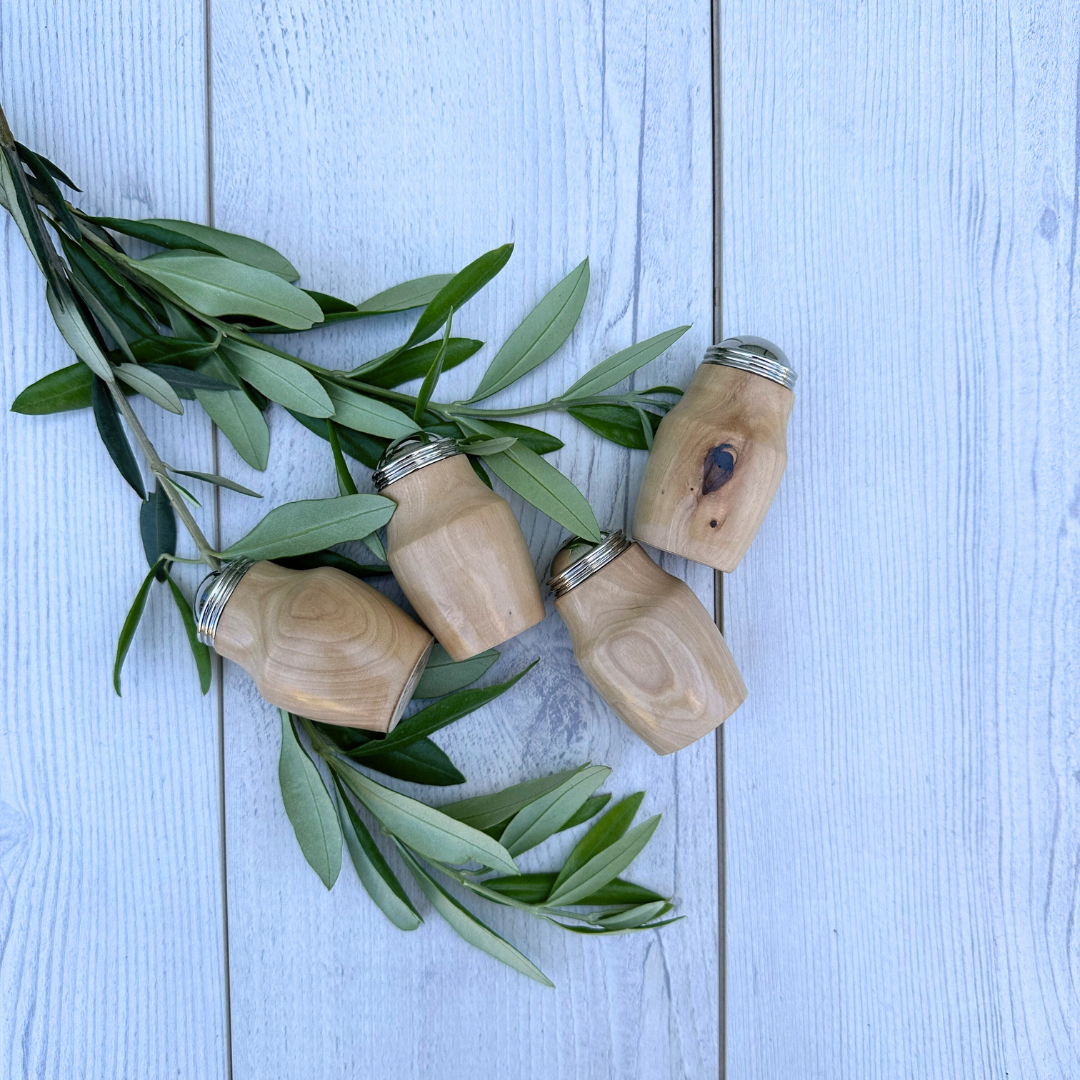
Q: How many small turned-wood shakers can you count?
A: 4